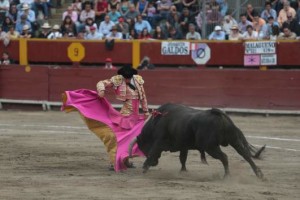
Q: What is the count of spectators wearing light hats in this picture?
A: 6